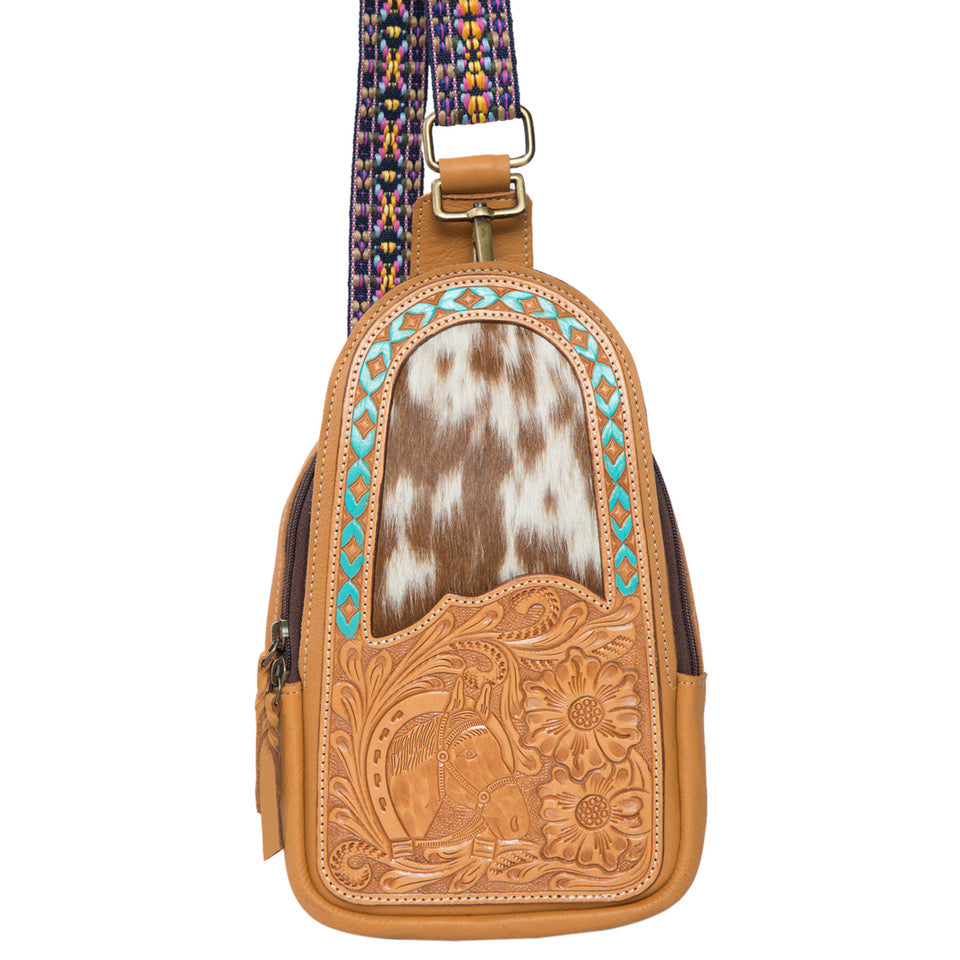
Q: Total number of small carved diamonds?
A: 13